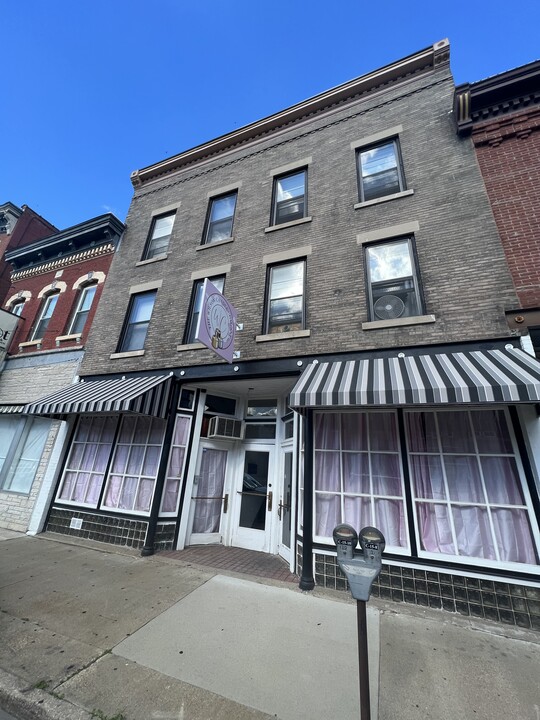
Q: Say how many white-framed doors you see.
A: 3